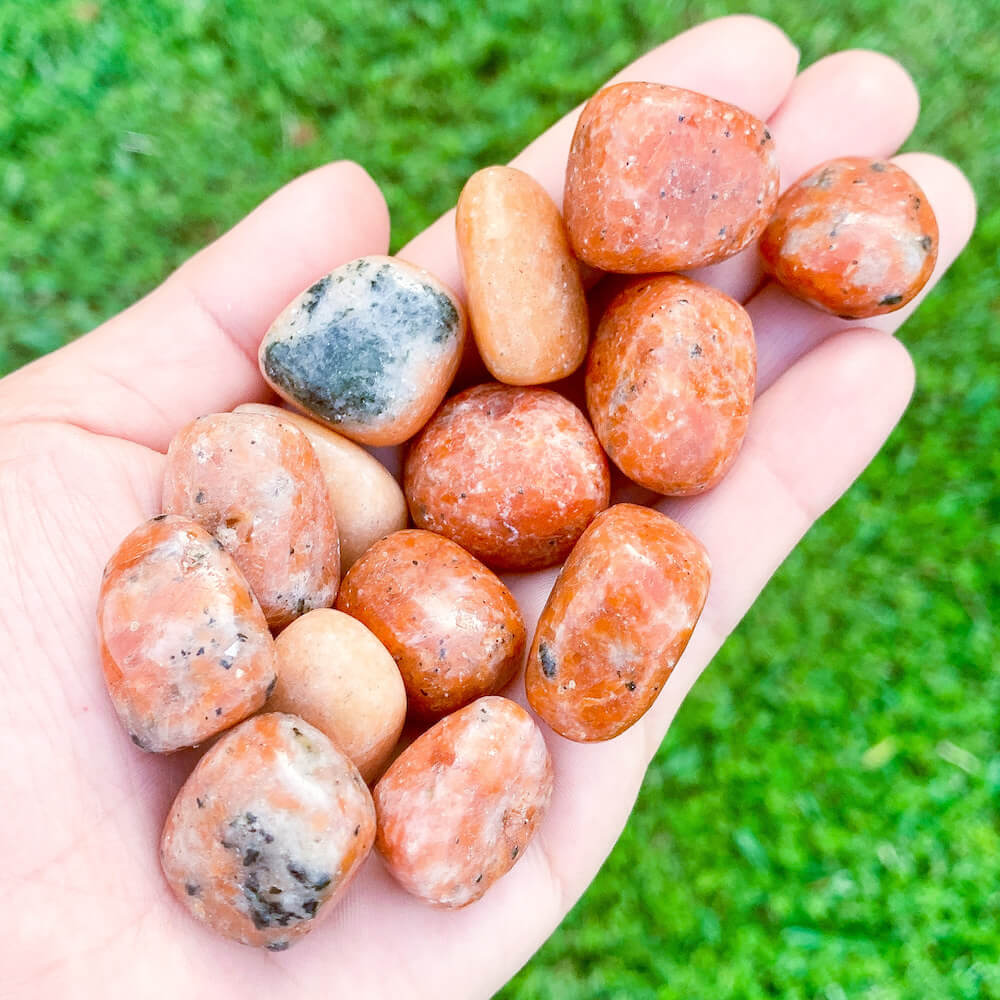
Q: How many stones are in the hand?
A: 14